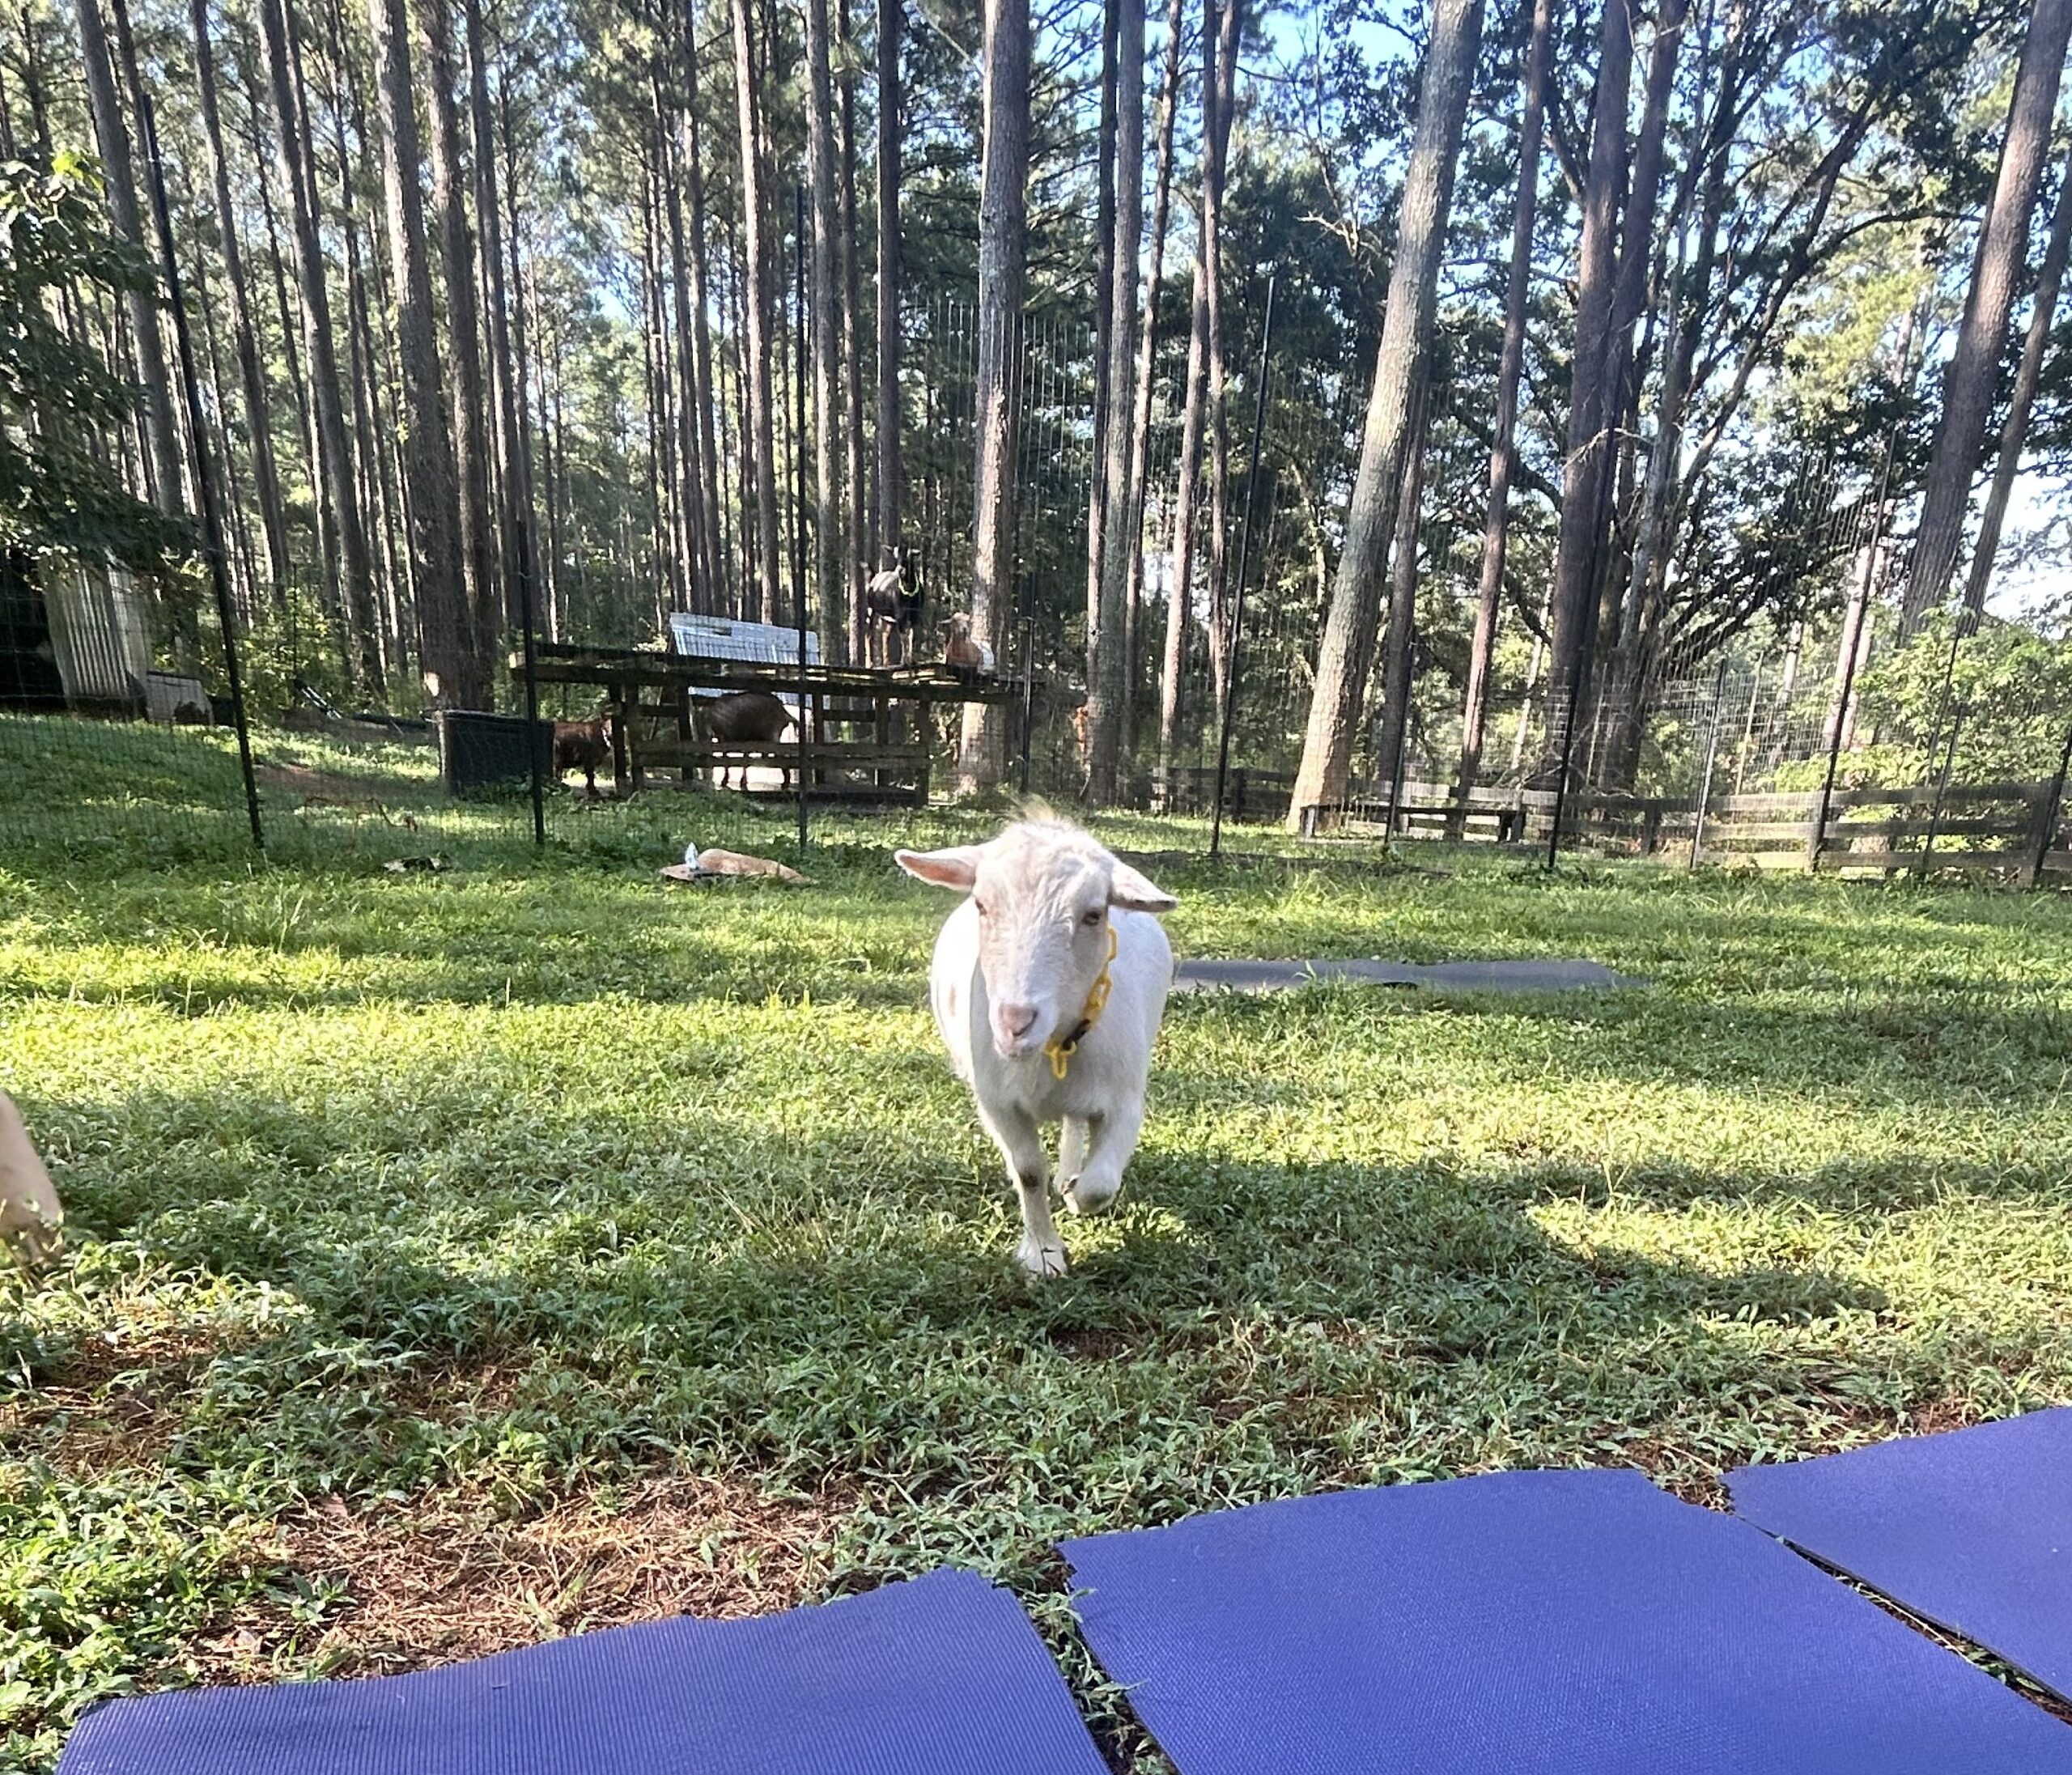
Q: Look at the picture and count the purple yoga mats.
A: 3